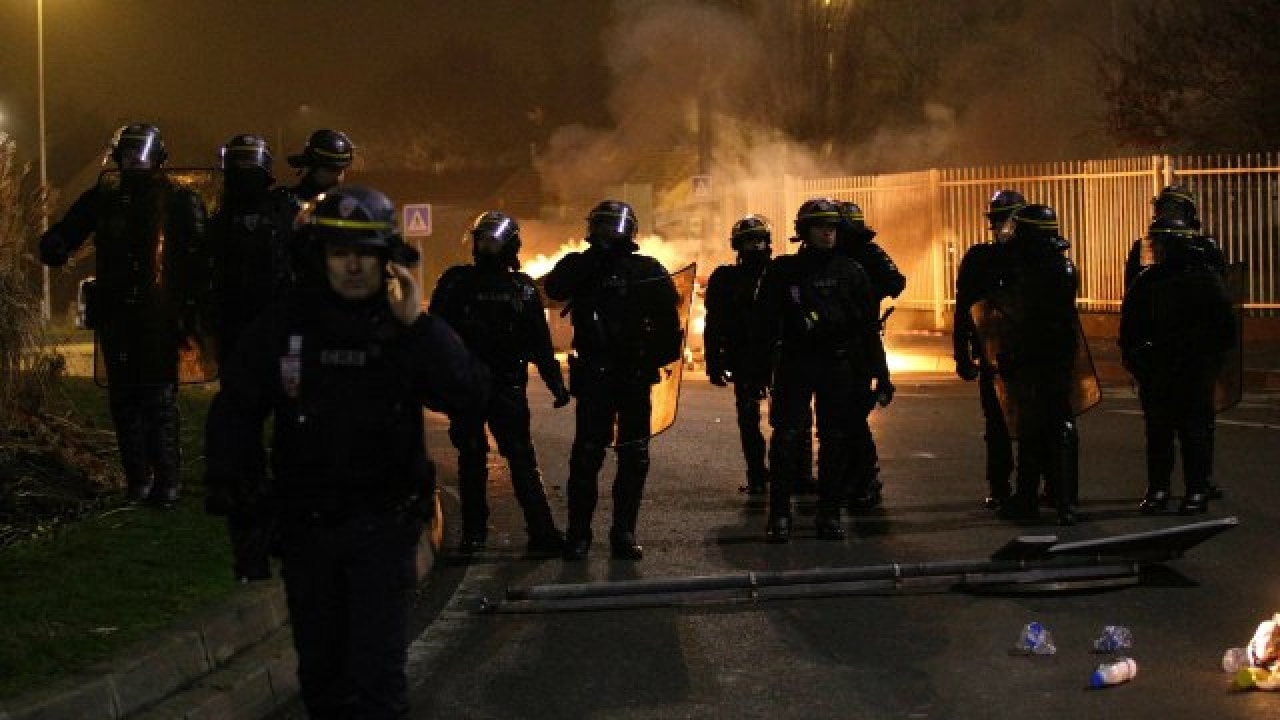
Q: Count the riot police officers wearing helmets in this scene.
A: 13